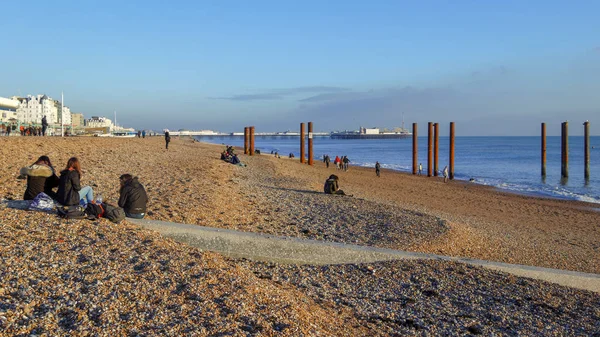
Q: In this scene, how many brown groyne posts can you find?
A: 11